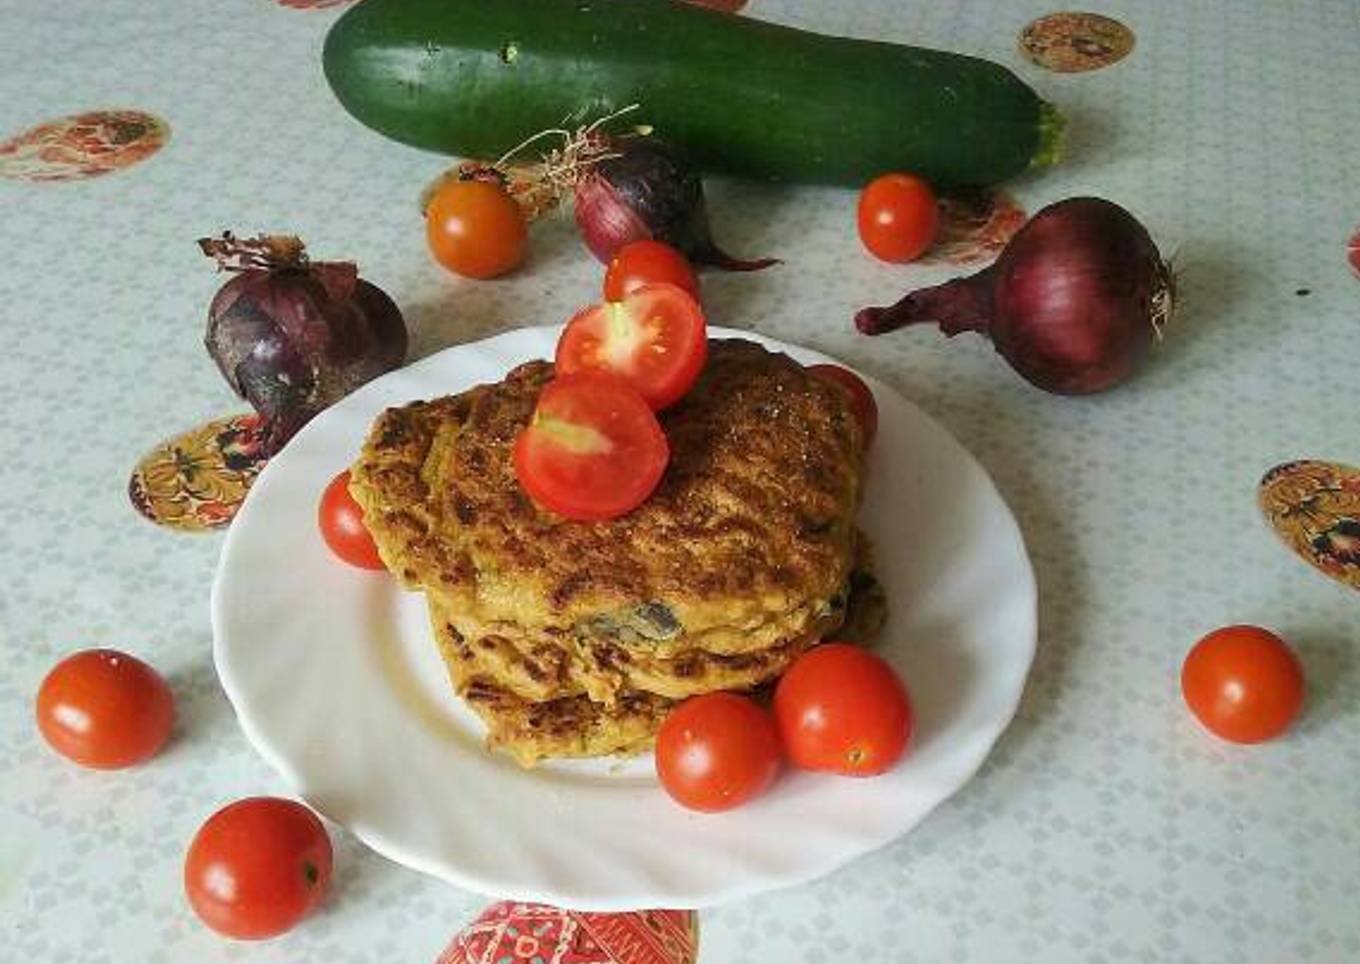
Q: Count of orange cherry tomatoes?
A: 1